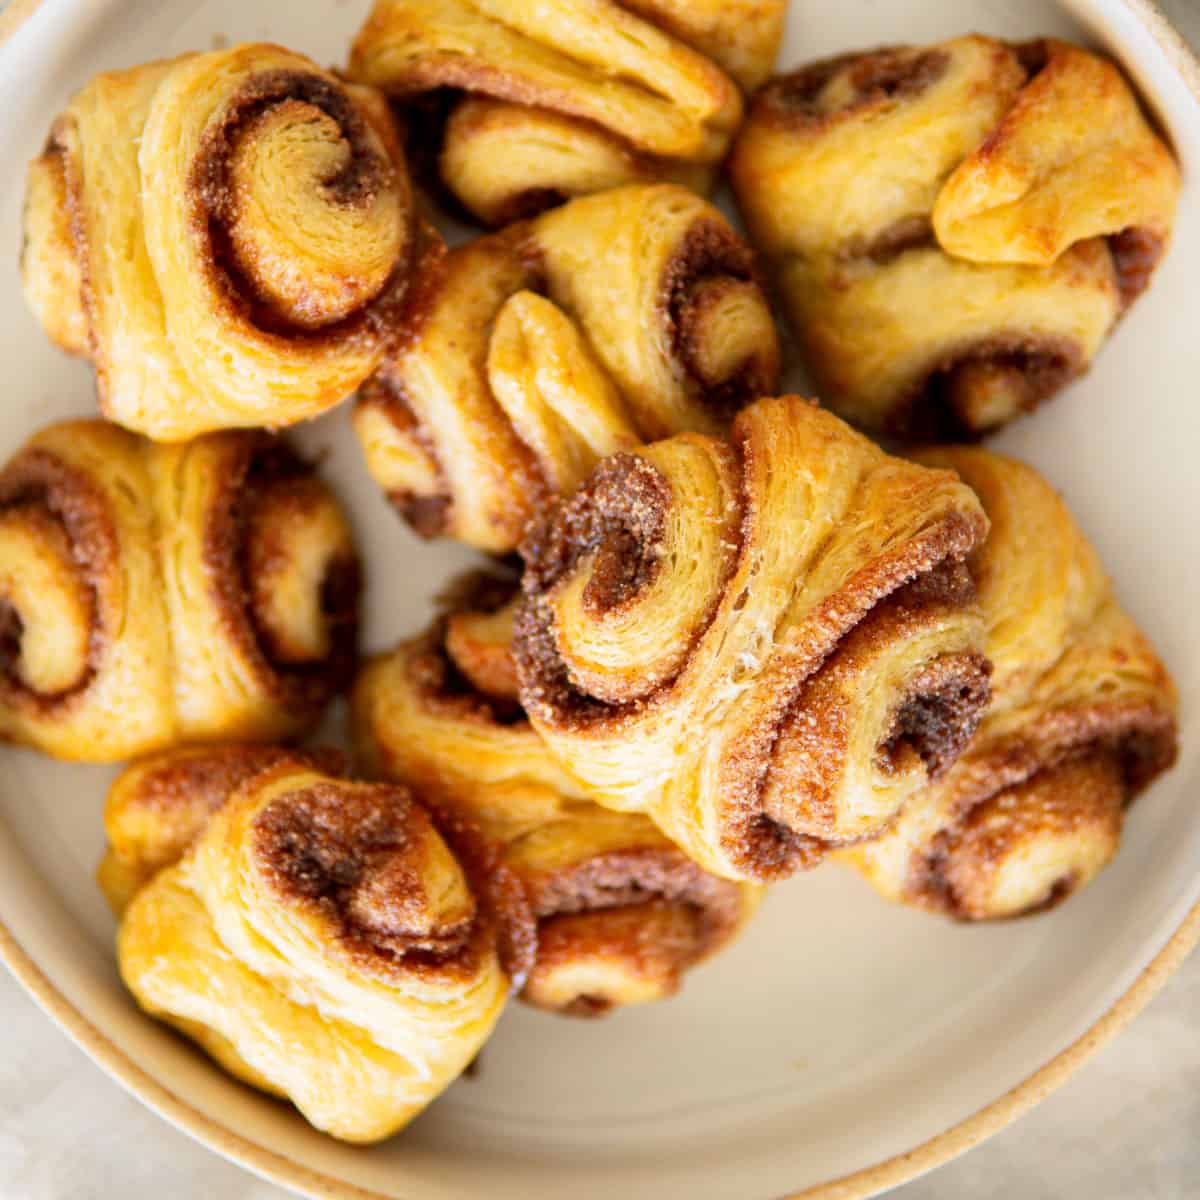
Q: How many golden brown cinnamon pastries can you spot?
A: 9